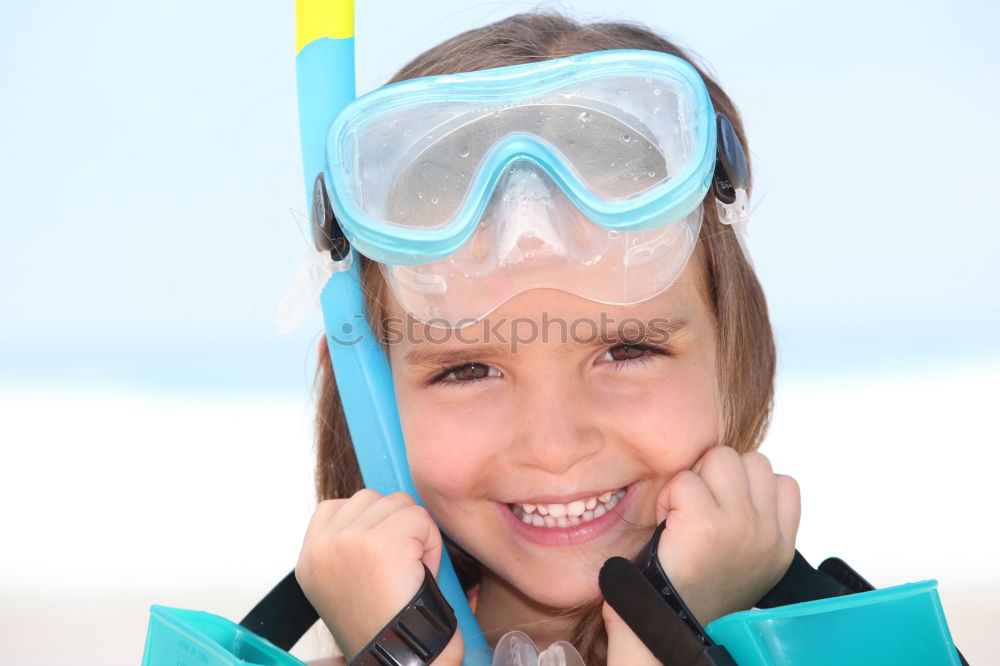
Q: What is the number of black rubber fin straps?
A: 2